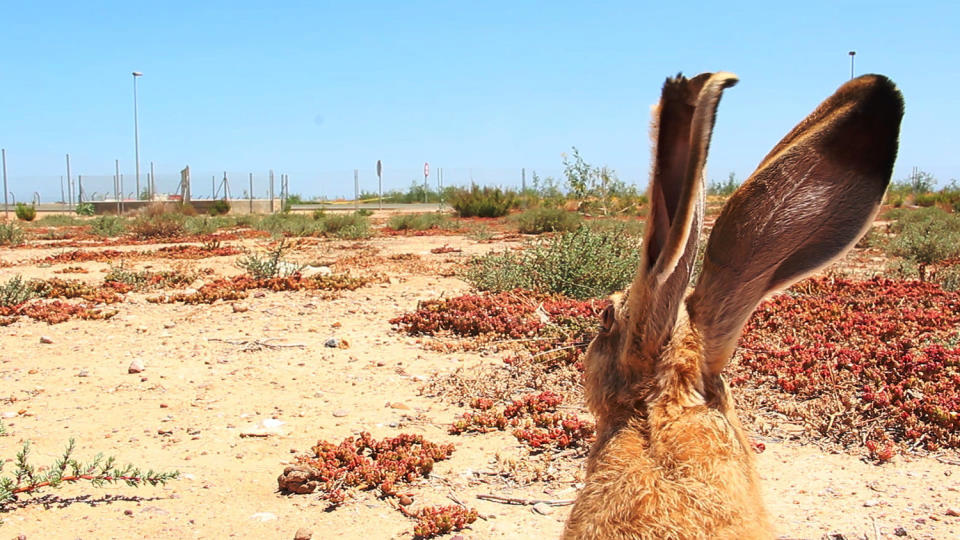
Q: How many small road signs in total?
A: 2